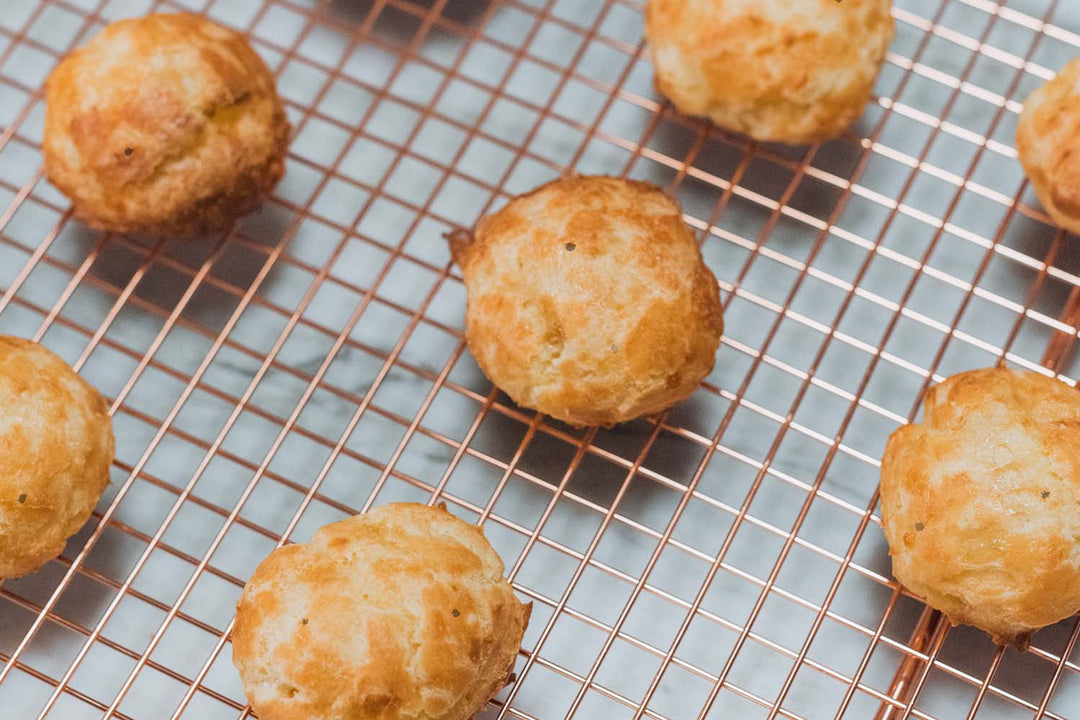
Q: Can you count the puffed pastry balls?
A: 7